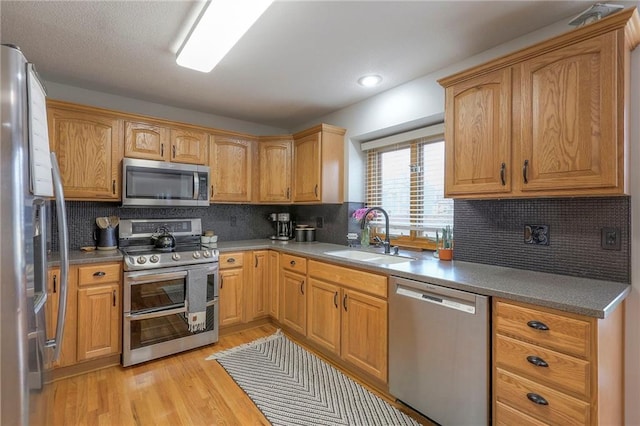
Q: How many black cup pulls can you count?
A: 6